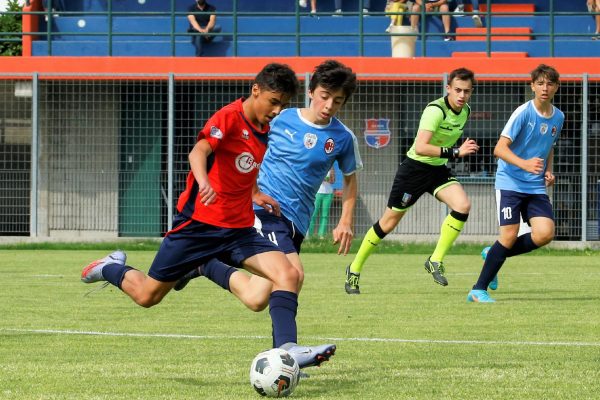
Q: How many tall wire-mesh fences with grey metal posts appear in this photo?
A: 1